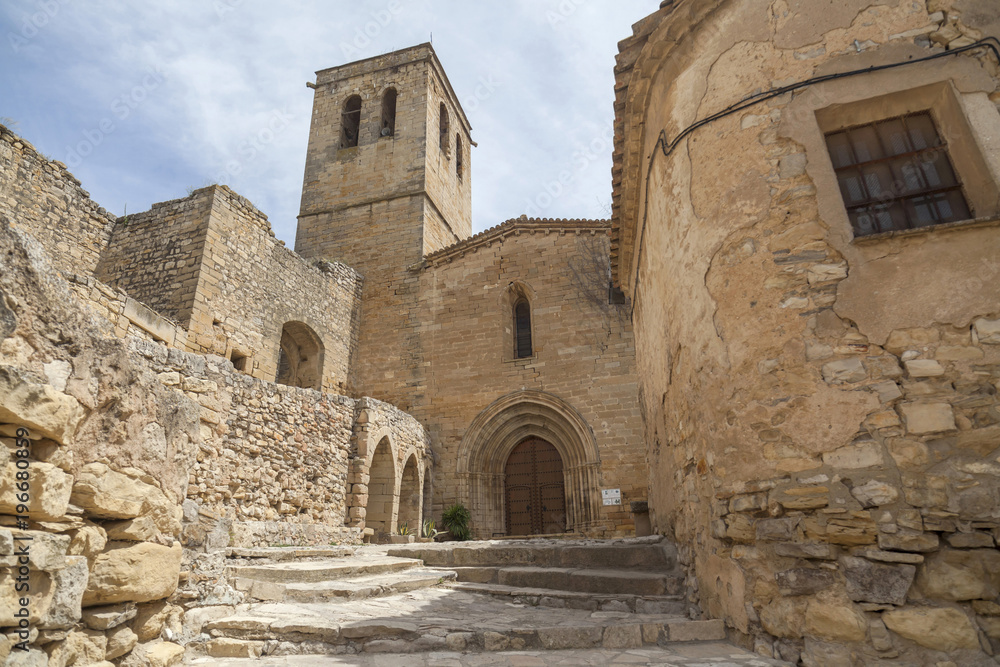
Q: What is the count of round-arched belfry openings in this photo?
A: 4